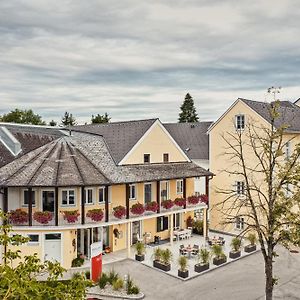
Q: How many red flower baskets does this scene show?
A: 11